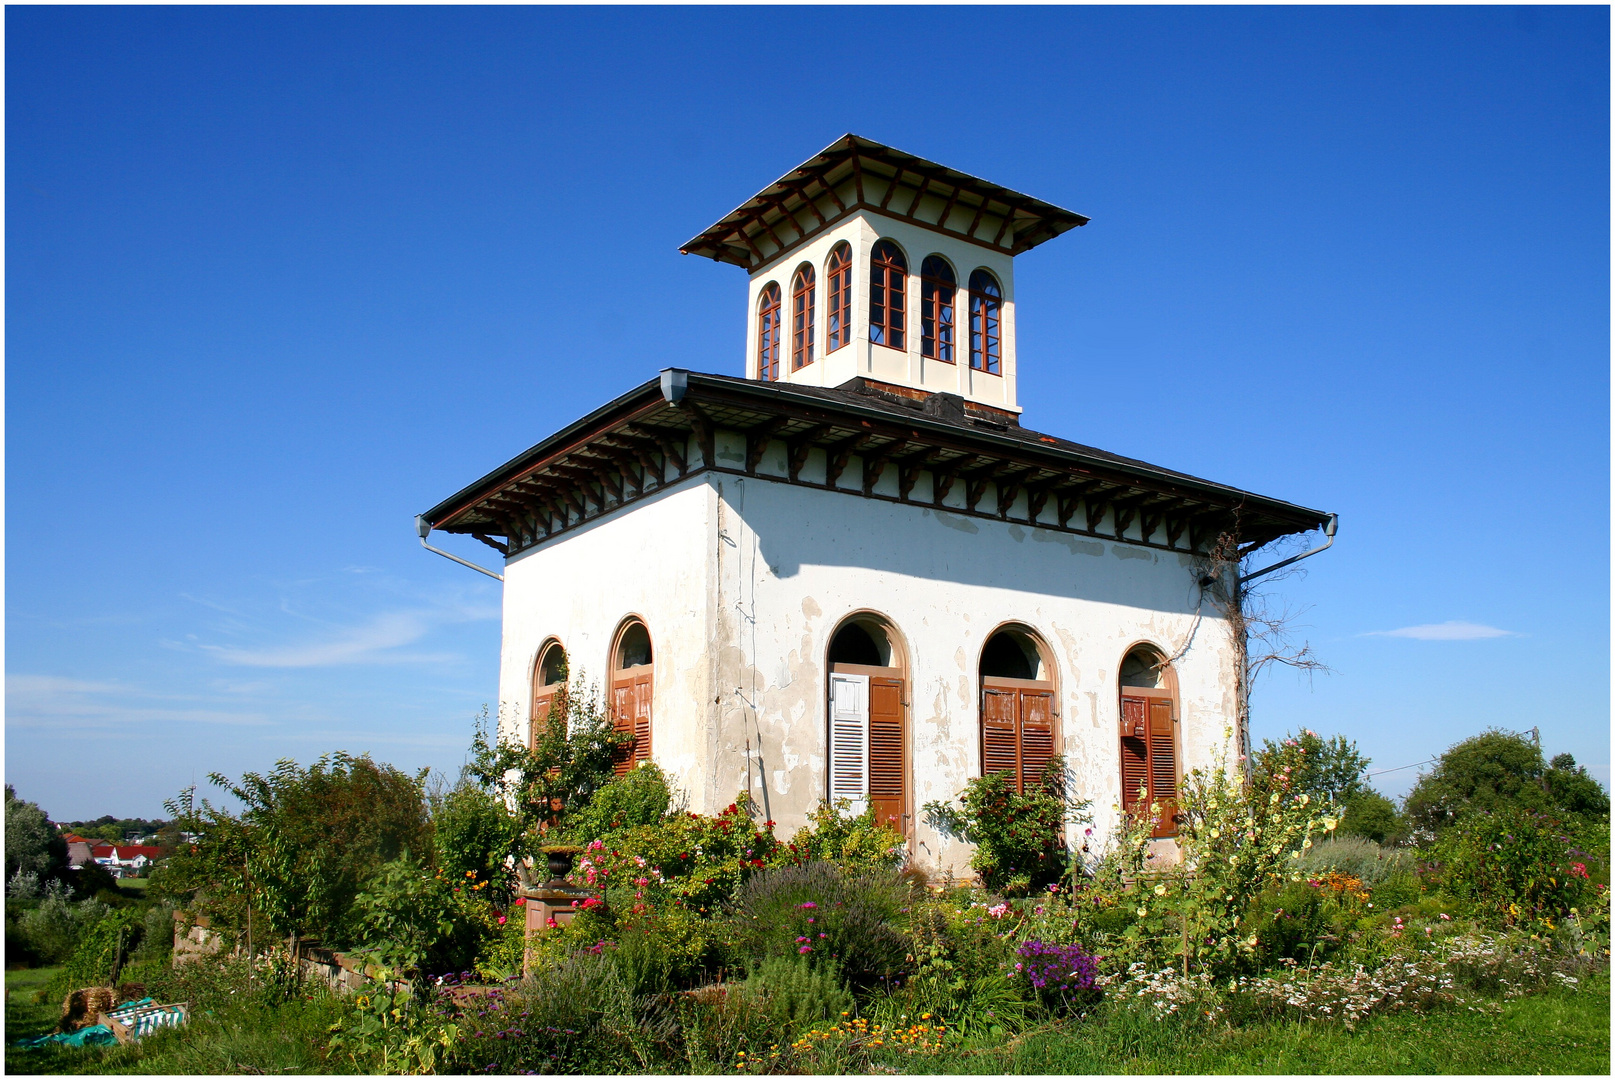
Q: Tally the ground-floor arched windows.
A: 5